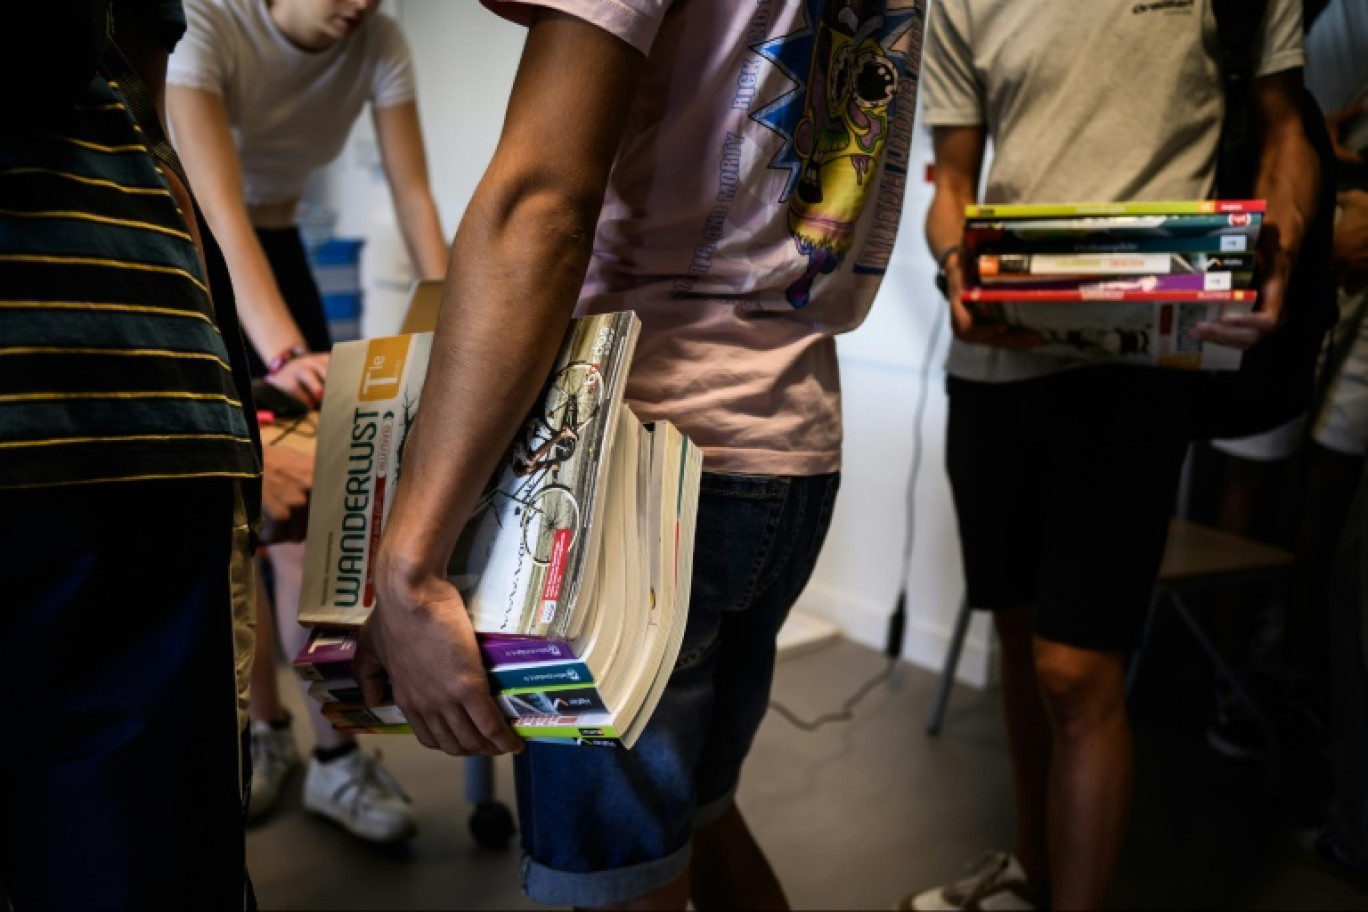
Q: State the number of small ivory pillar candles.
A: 0